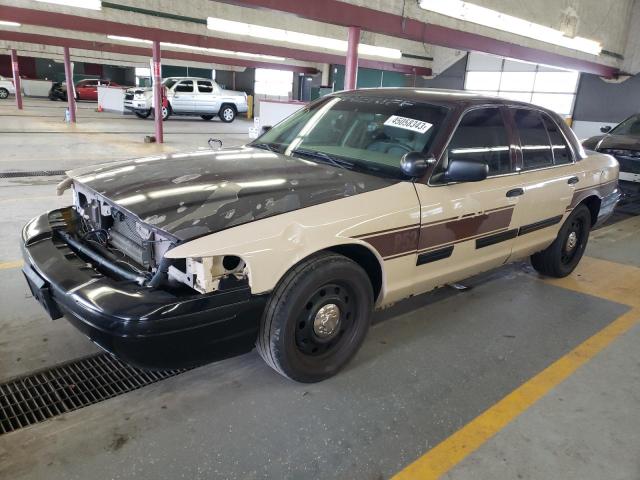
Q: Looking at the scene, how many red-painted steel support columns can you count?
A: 4